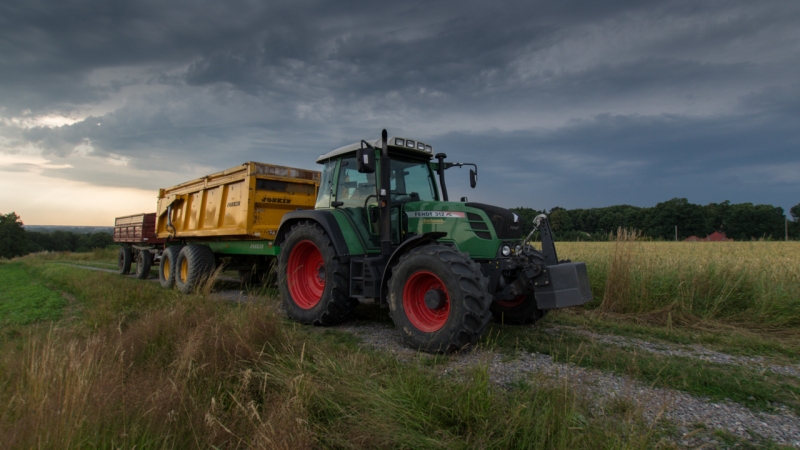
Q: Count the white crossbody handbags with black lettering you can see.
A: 0